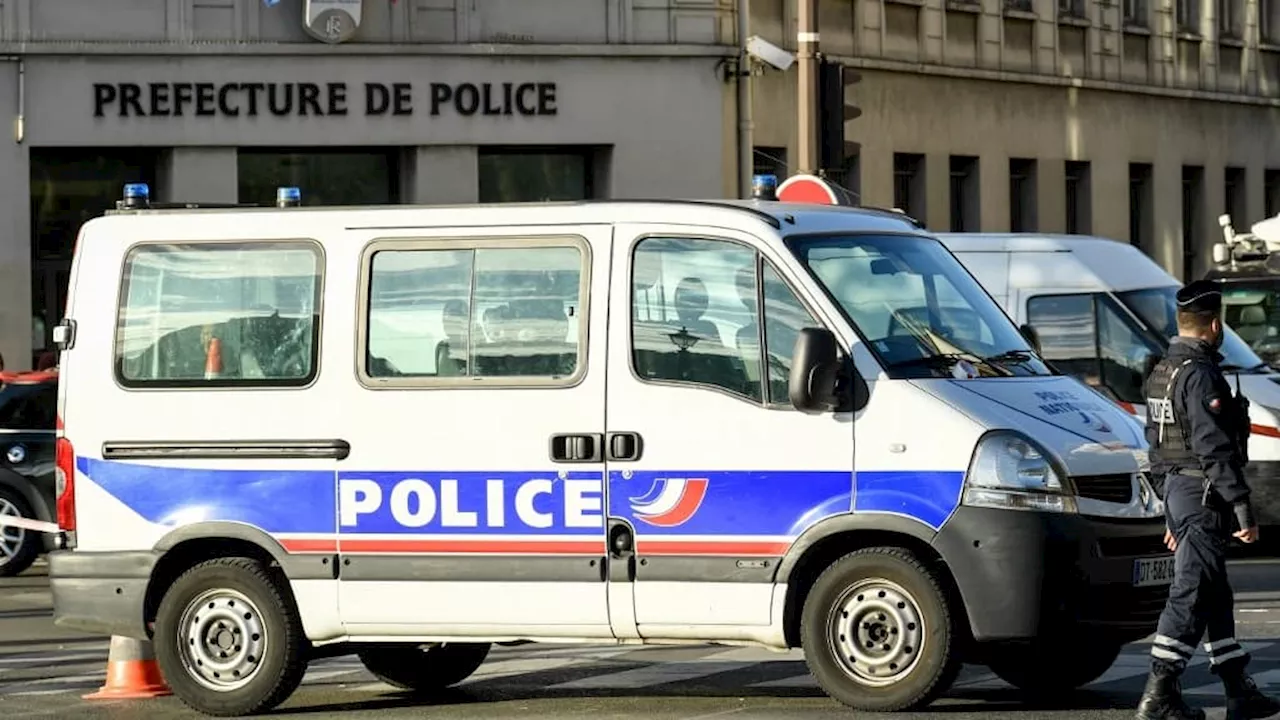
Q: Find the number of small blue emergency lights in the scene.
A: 3